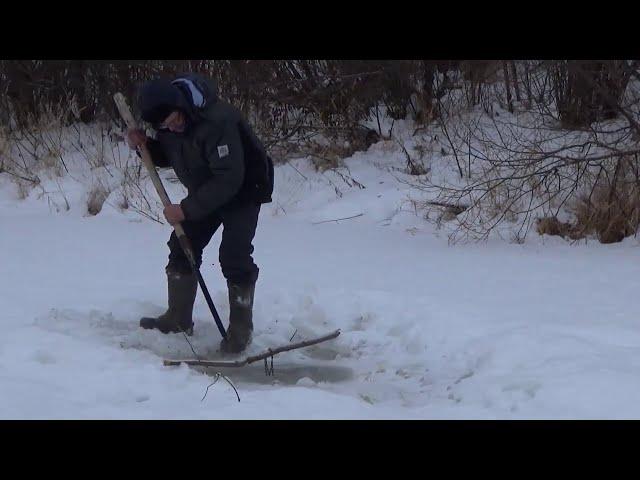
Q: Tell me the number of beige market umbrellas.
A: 0